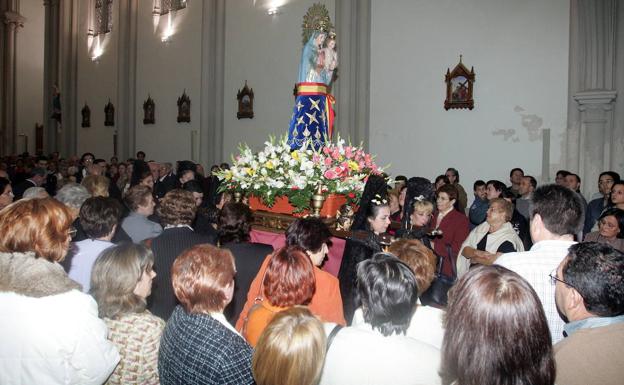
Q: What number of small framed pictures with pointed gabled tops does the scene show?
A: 6